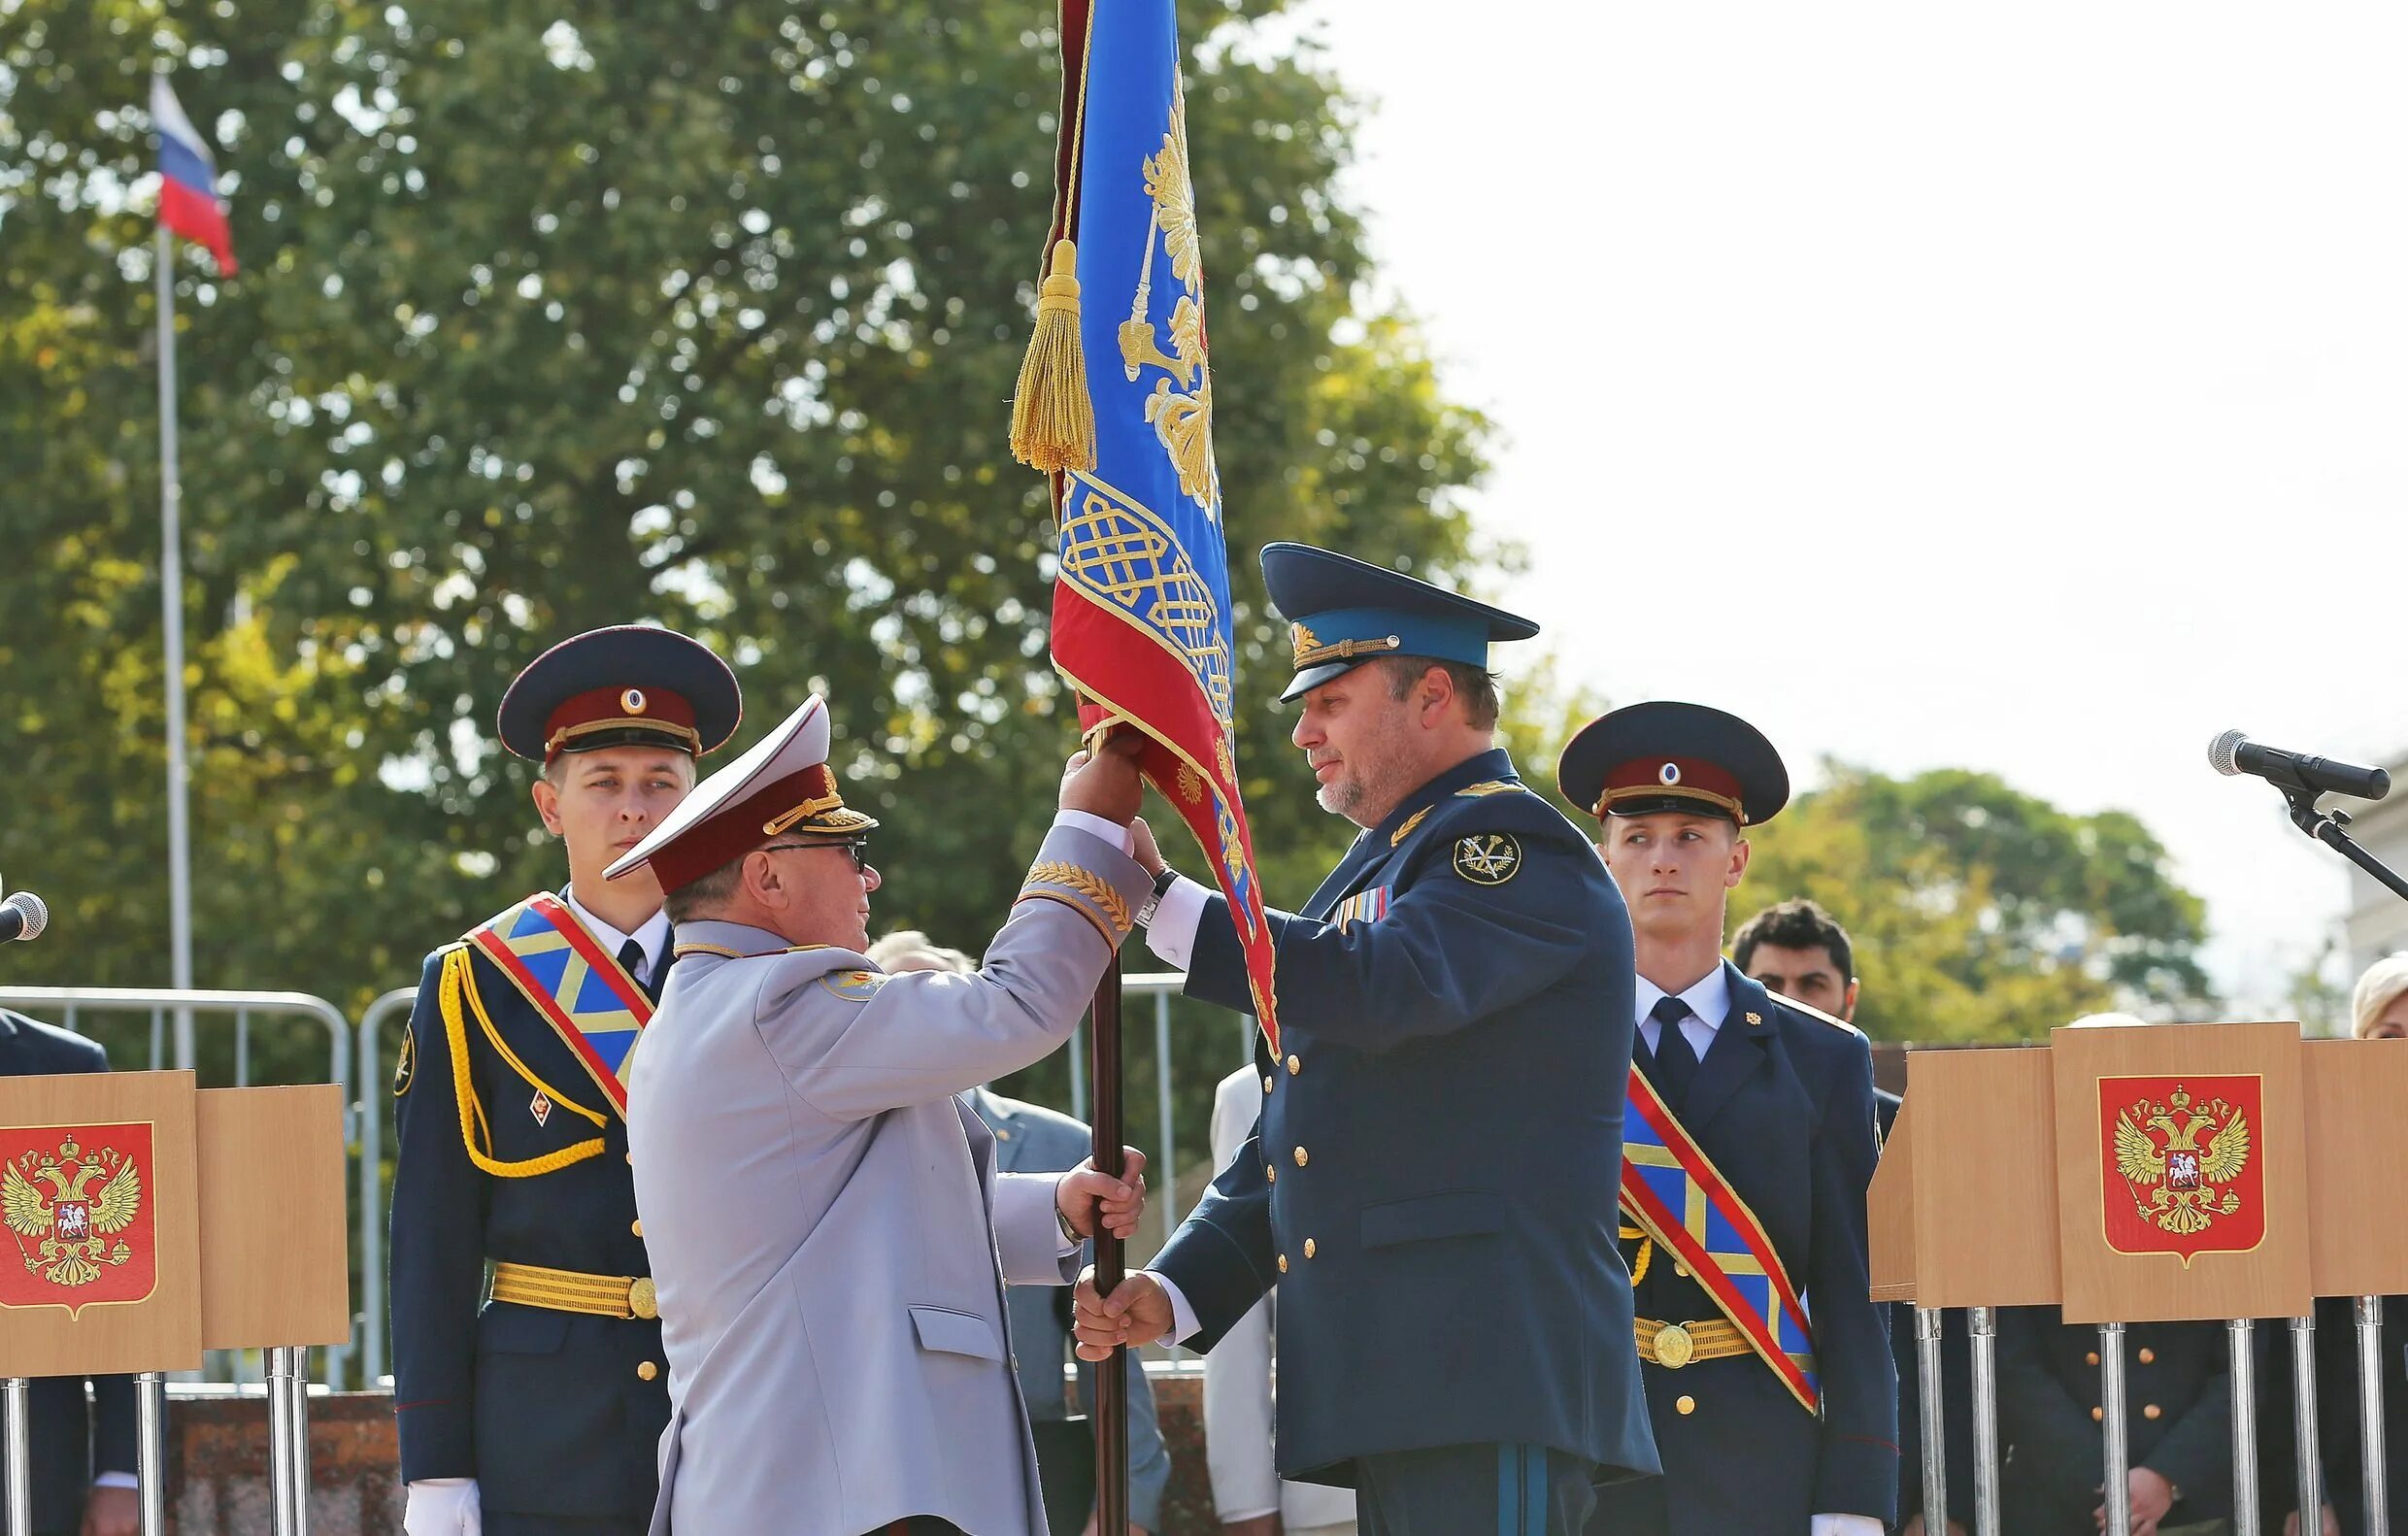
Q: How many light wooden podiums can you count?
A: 2